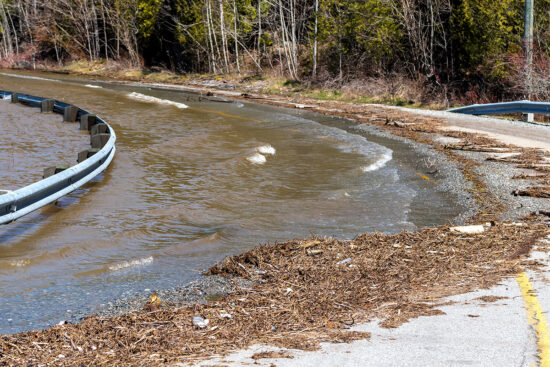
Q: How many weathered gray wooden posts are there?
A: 8